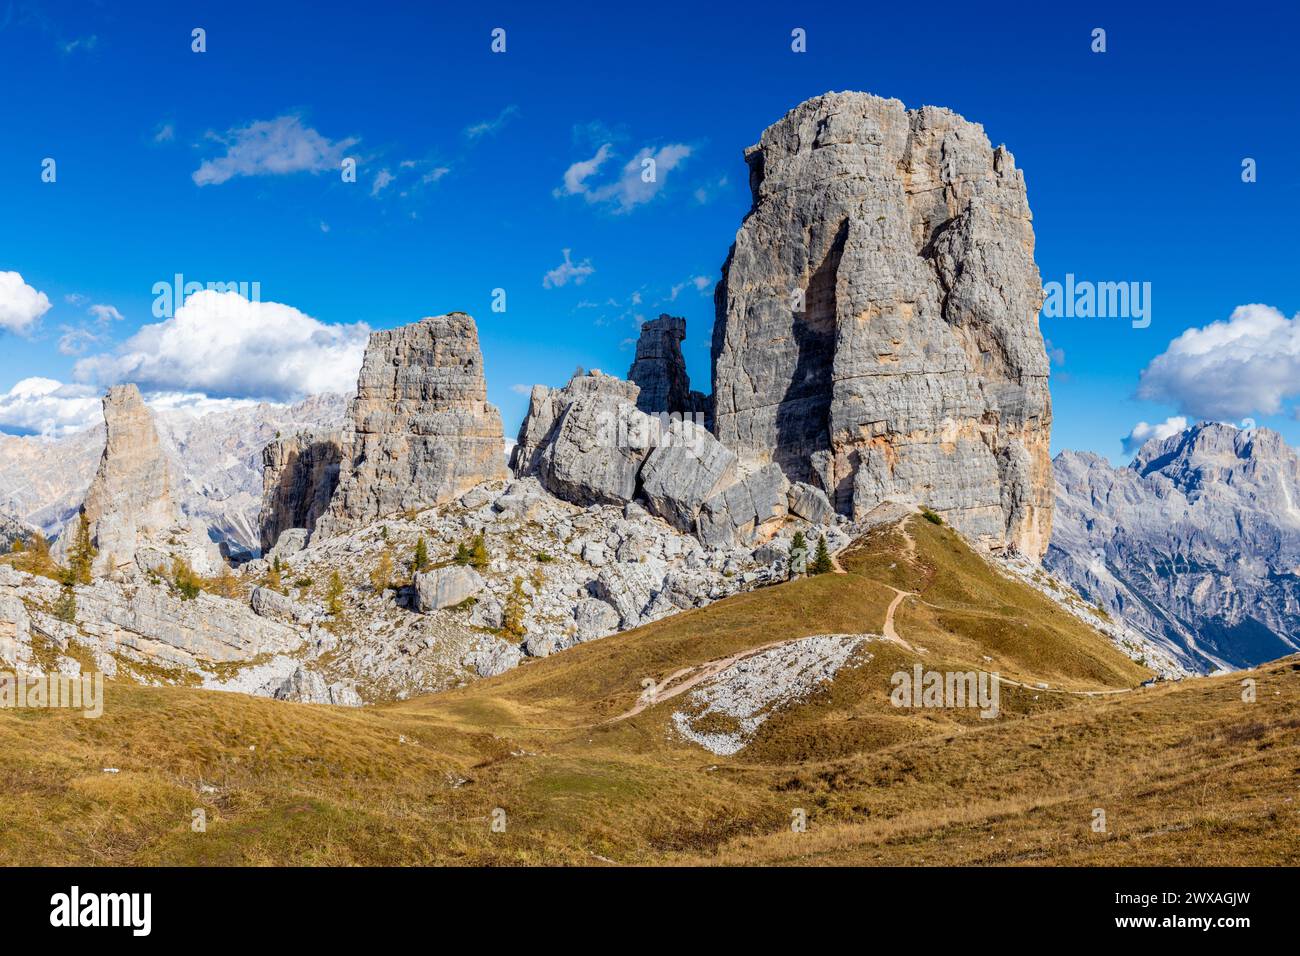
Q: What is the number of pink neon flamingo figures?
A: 0